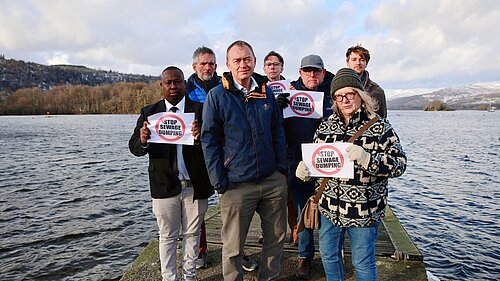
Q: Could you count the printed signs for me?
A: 4